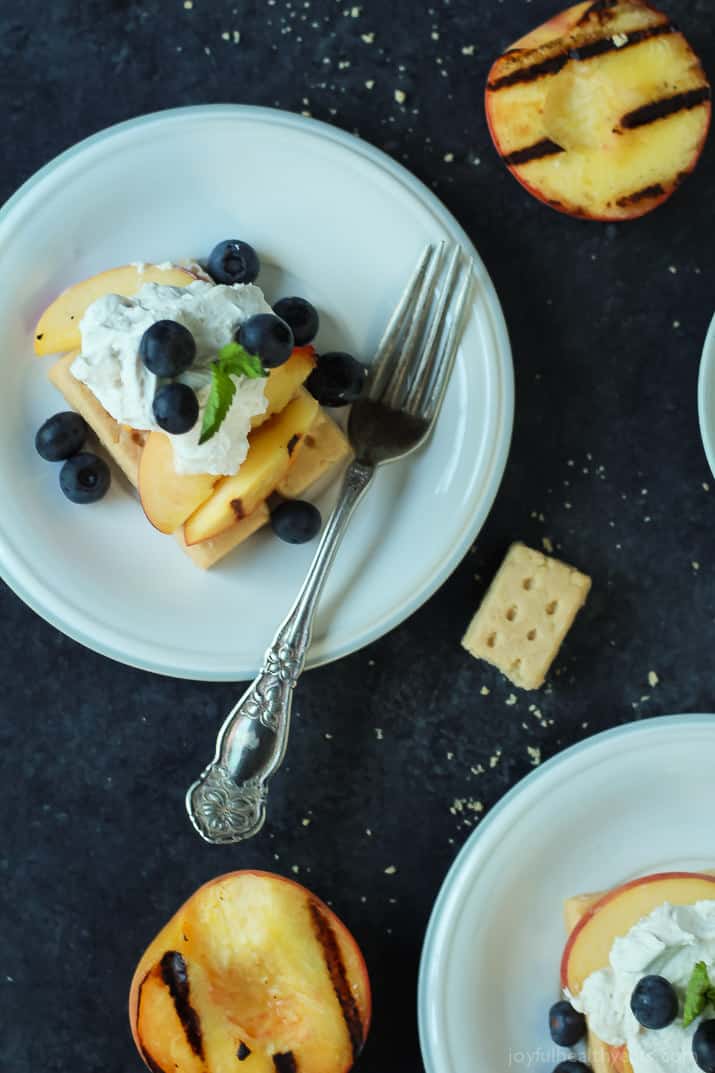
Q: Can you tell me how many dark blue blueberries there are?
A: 13